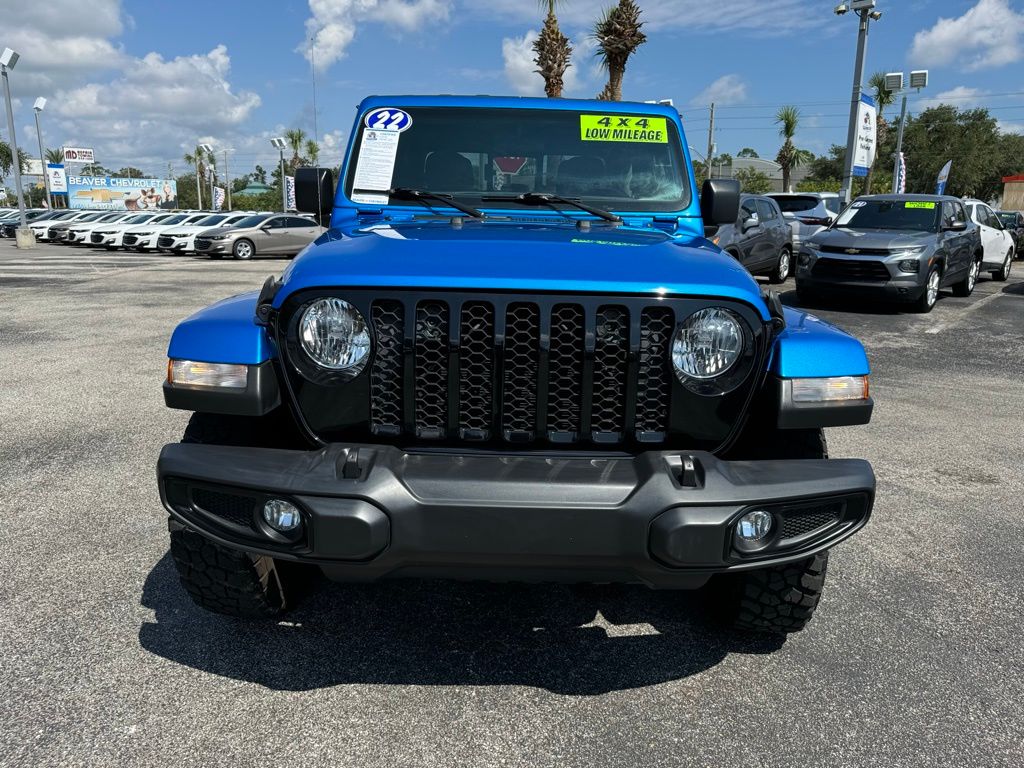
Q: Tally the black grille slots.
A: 7